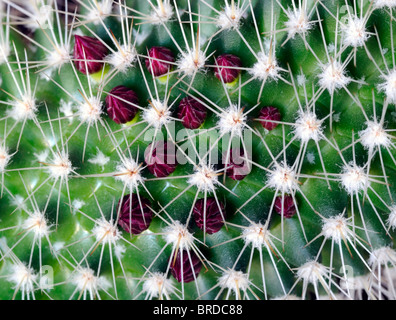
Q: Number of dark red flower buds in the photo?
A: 12